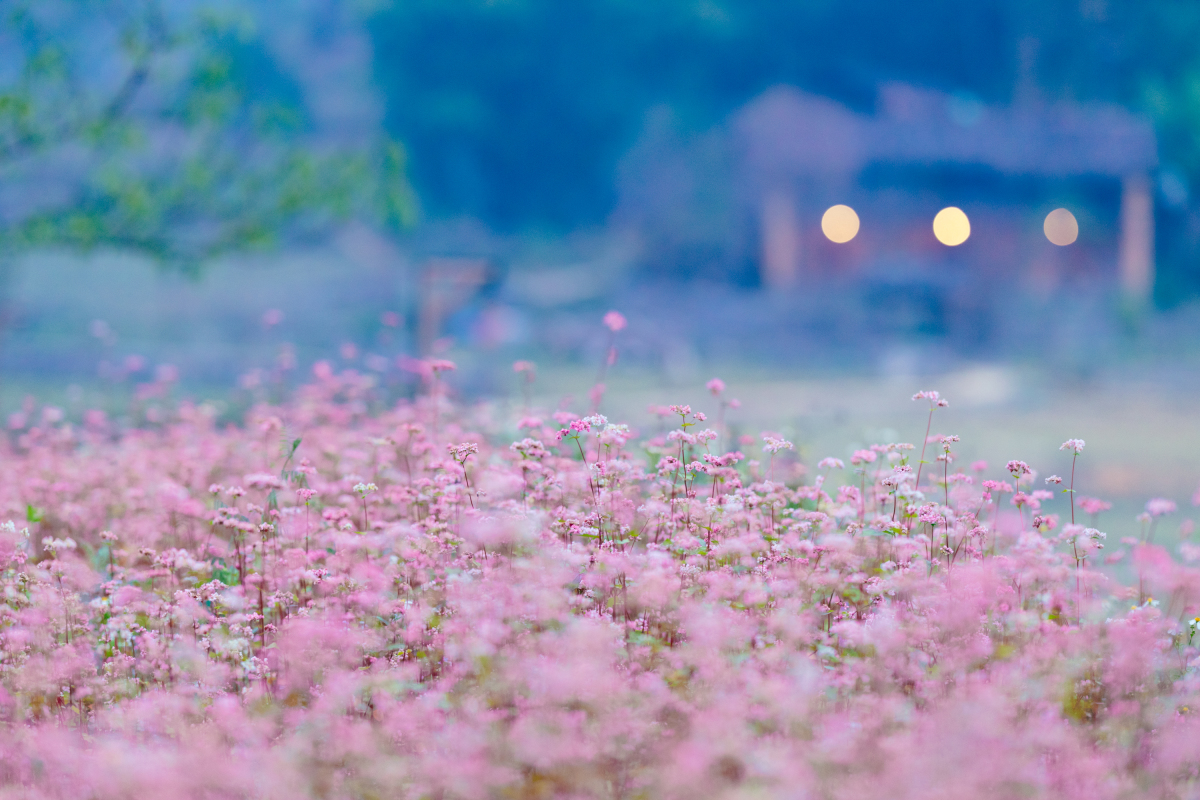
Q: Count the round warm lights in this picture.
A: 3